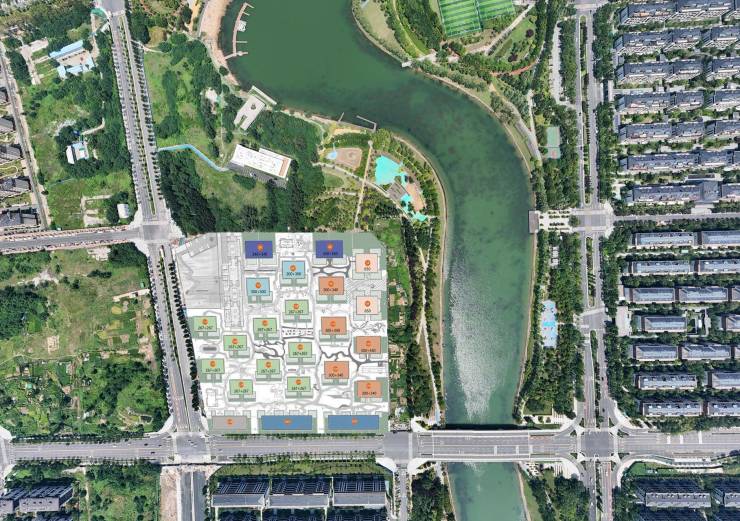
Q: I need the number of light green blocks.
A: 9